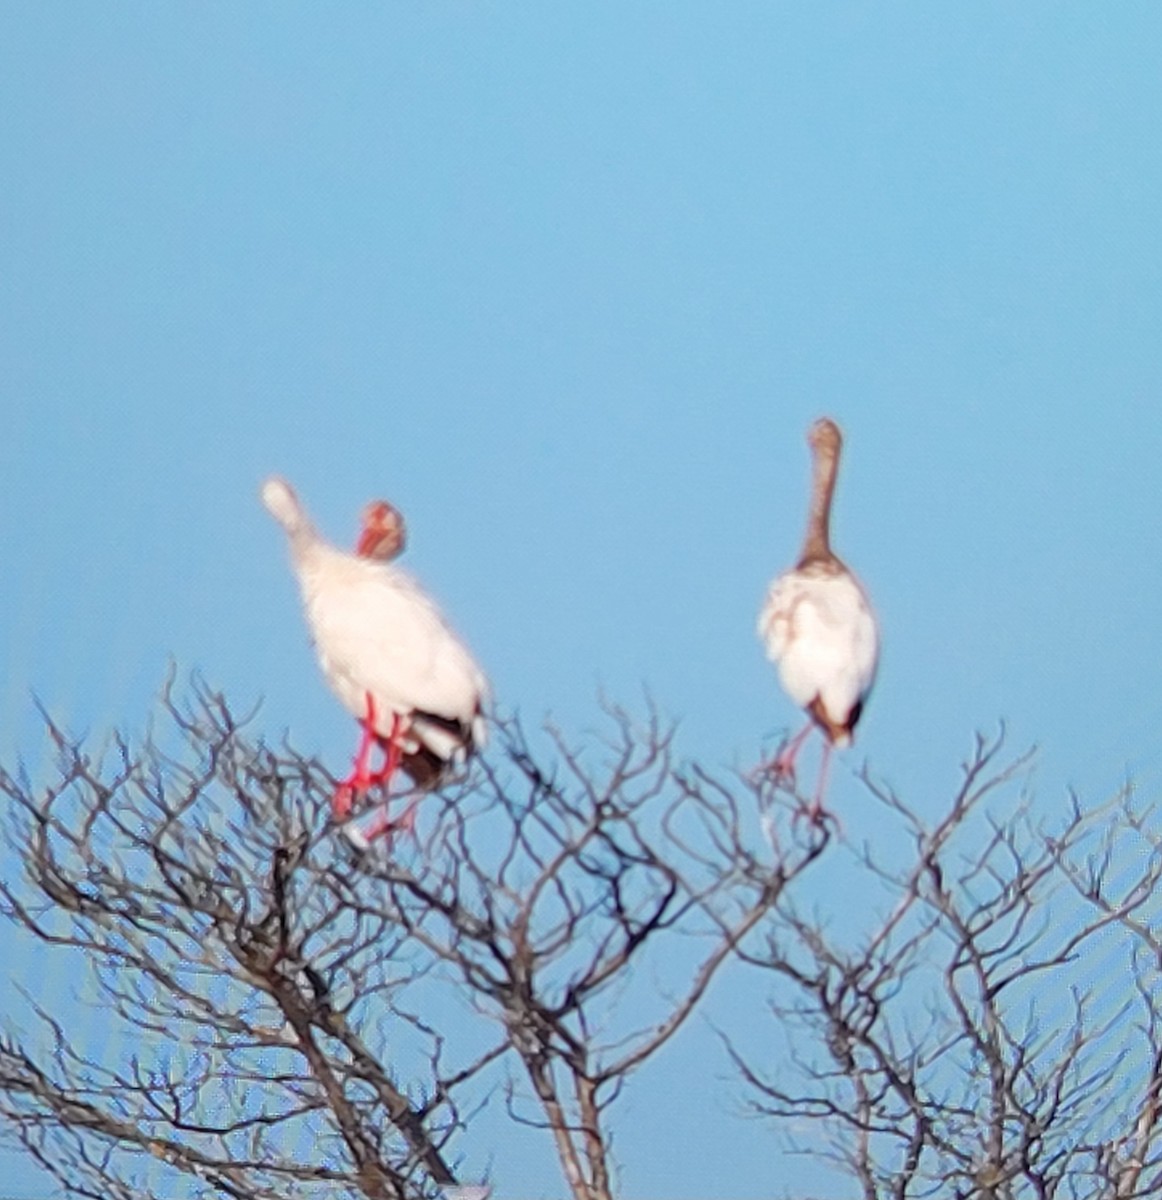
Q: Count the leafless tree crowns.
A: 3